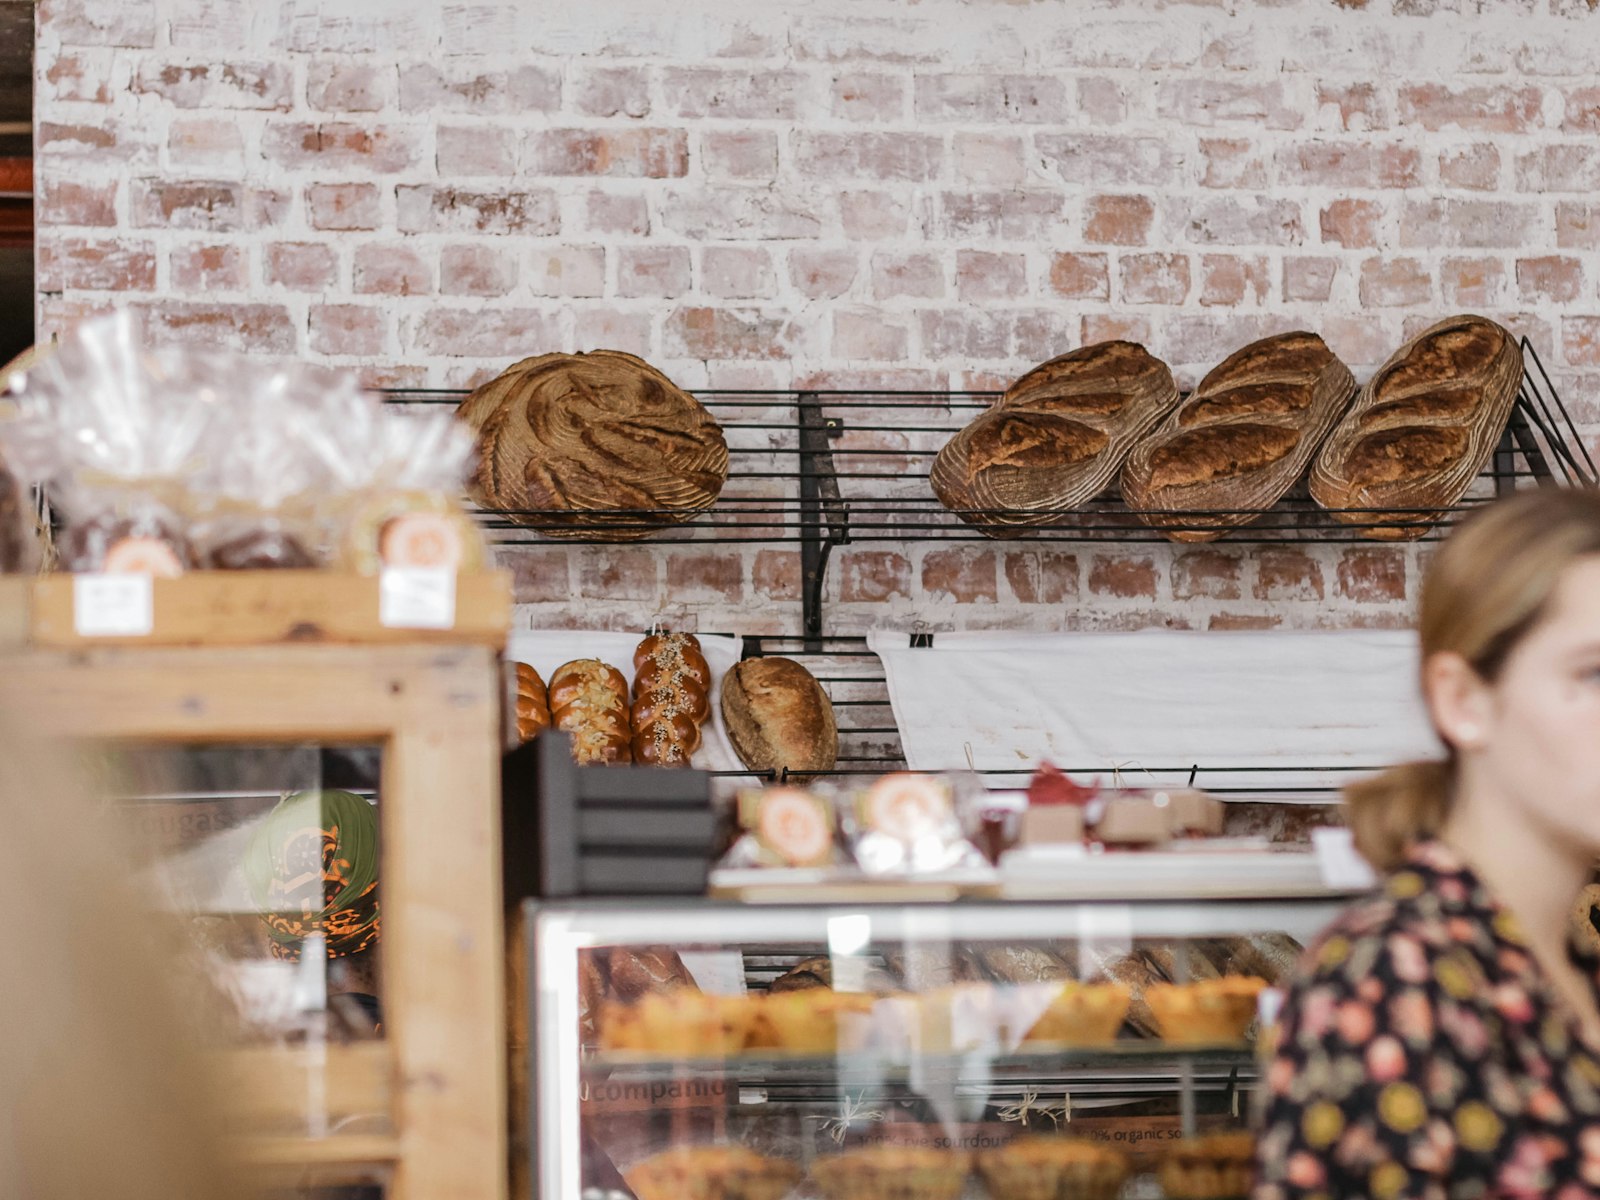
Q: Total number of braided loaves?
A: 3